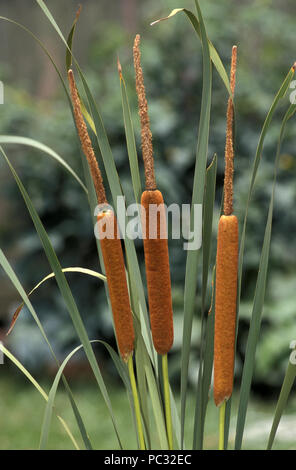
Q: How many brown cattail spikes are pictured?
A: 3